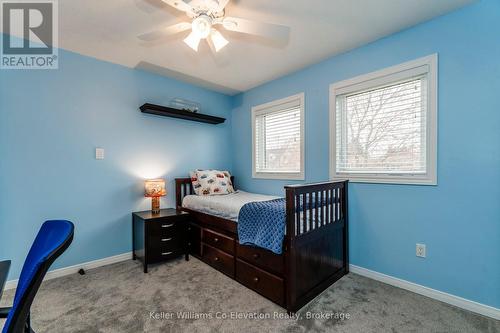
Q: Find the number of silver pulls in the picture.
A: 3